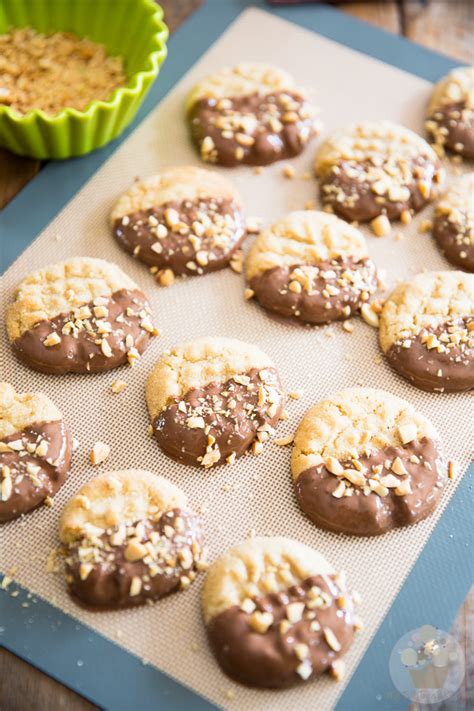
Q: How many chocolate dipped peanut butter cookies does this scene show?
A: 13